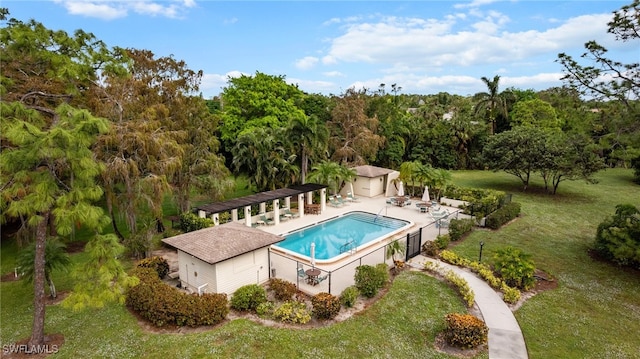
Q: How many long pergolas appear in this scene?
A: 1